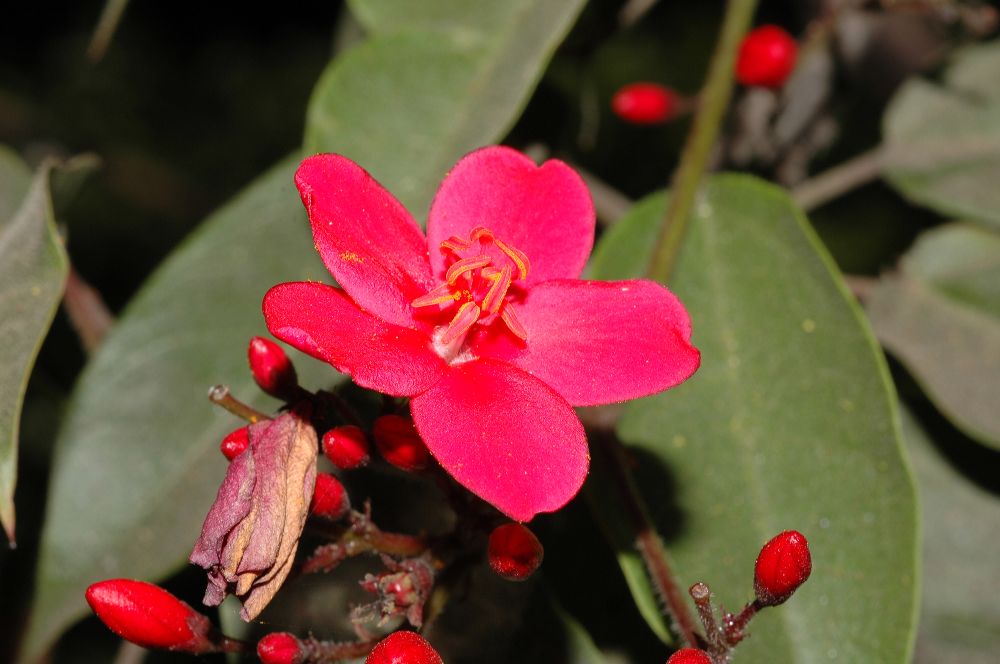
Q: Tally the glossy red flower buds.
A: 13